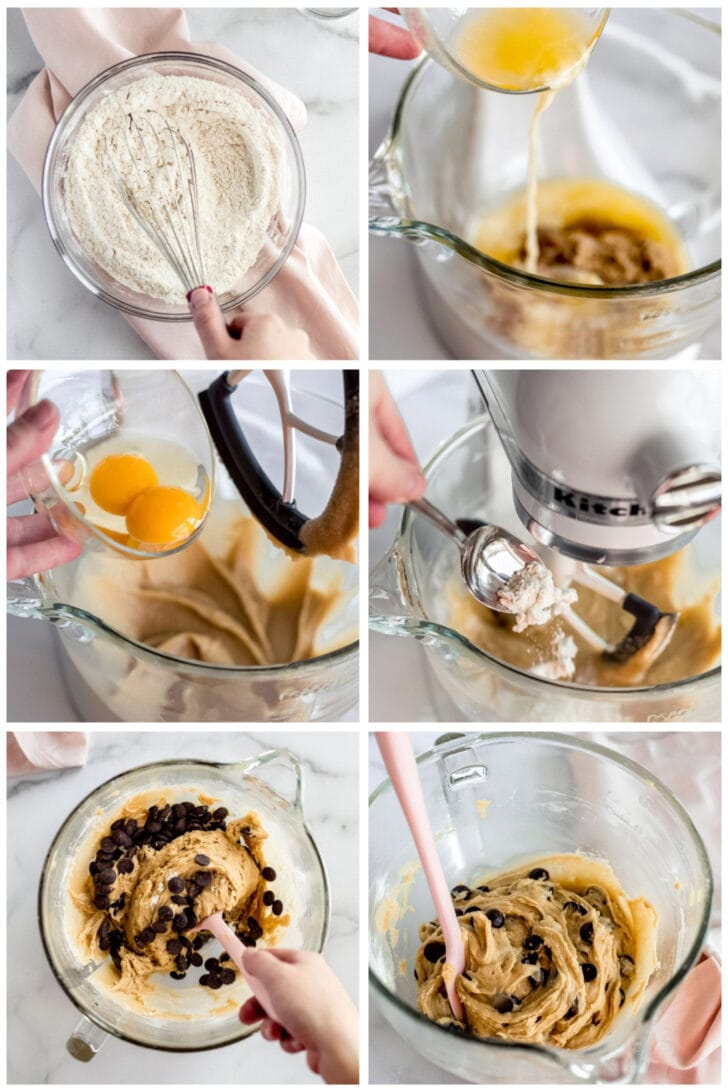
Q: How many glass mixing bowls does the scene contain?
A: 6